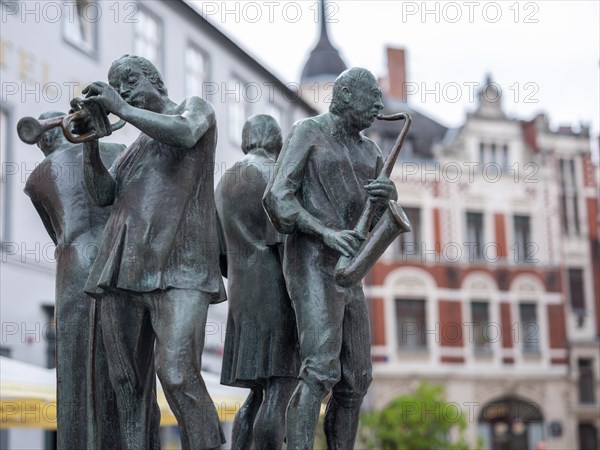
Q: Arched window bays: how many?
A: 3